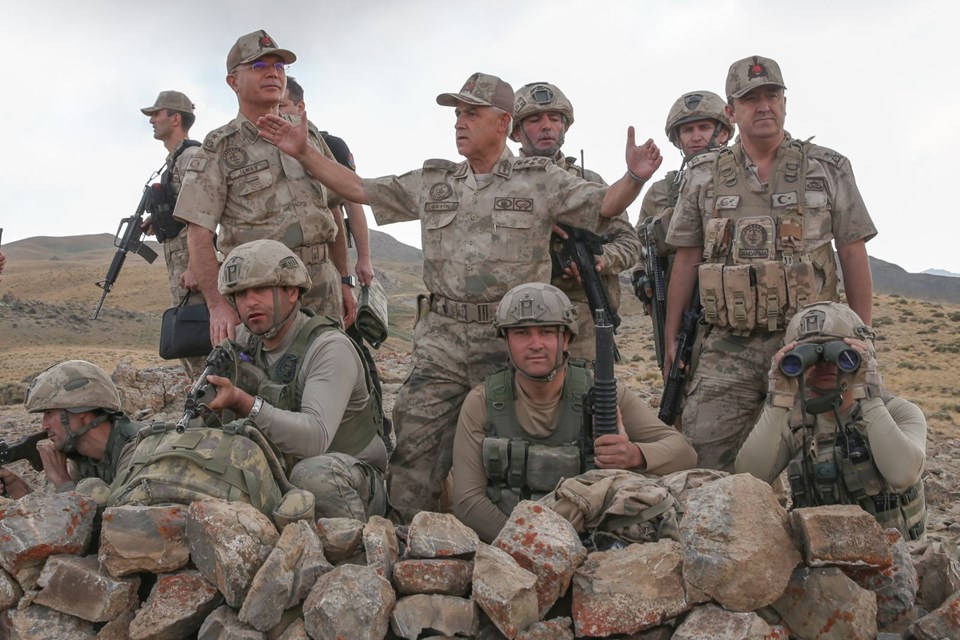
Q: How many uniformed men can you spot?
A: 11